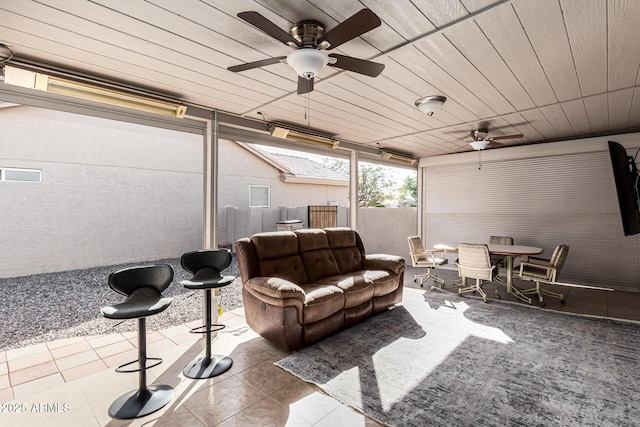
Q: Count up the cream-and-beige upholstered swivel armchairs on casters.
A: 4